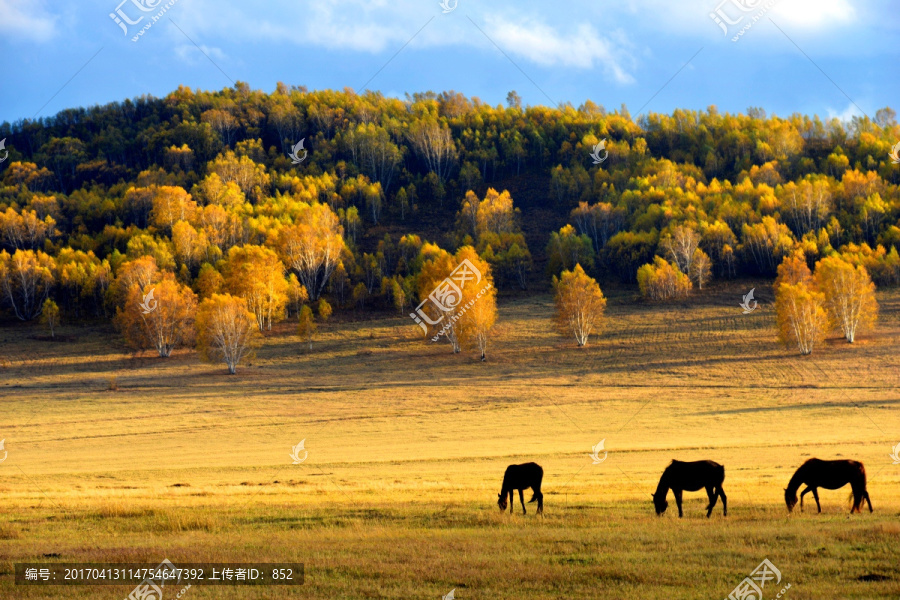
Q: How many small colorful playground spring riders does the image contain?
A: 0